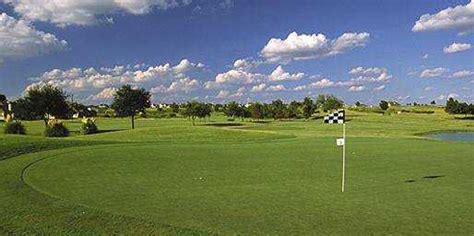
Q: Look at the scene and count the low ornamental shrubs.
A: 3